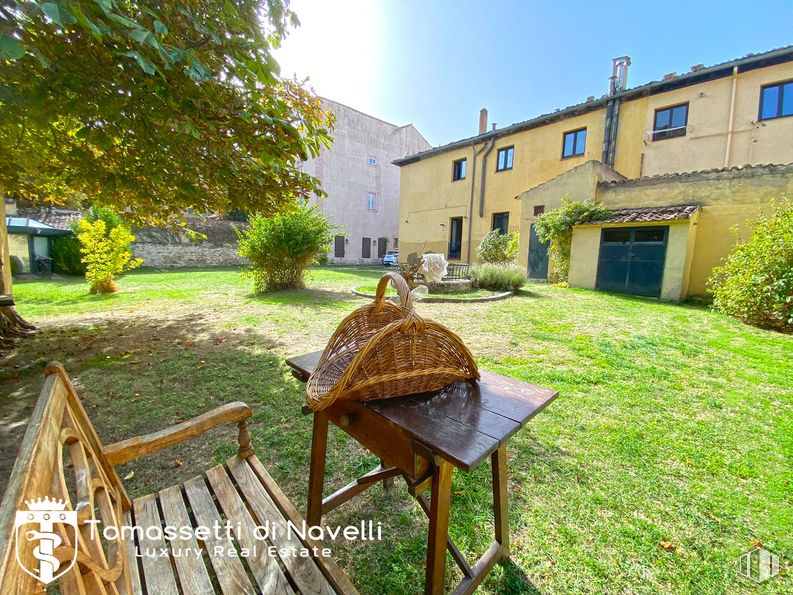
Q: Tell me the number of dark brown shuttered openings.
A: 3